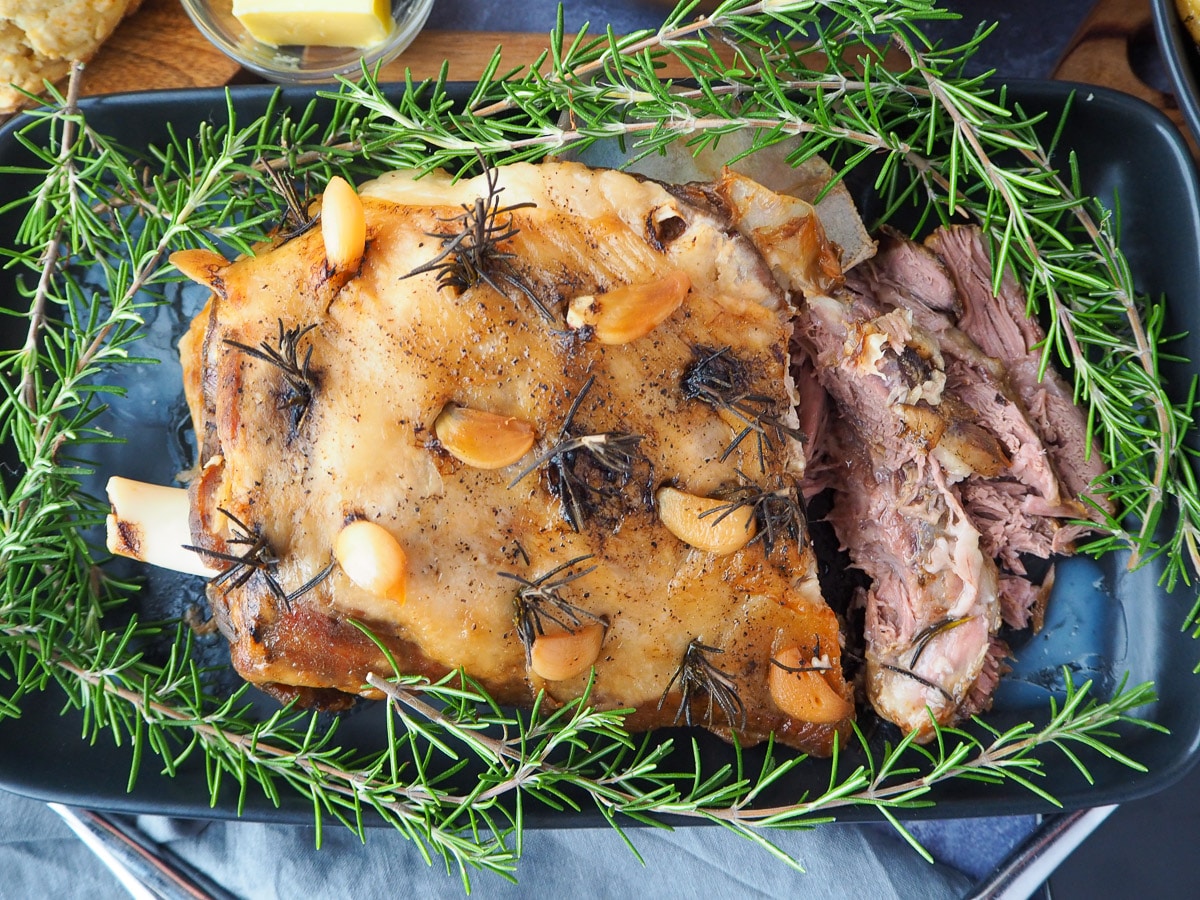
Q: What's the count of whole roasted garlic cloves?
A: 8